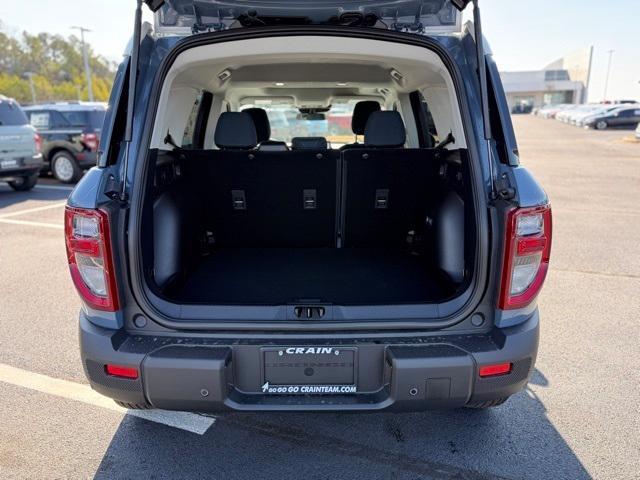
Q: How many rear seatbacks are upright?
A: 2